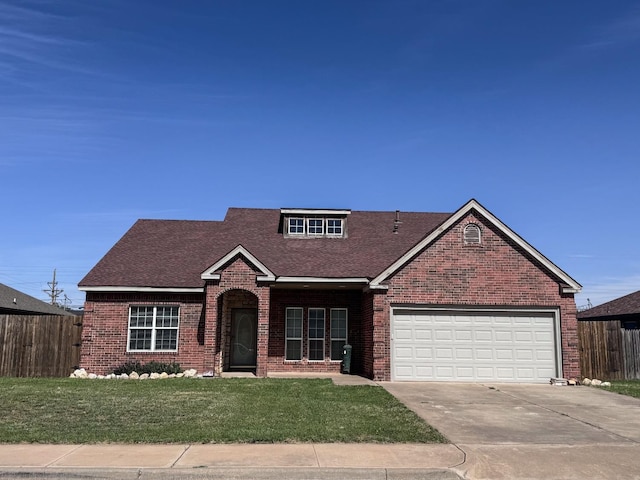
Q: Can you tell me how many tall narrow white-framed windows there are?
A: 3